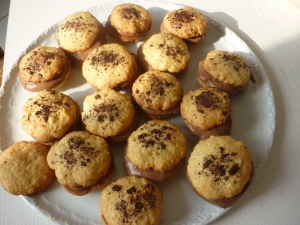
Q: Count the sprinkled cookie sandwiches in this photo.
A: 15